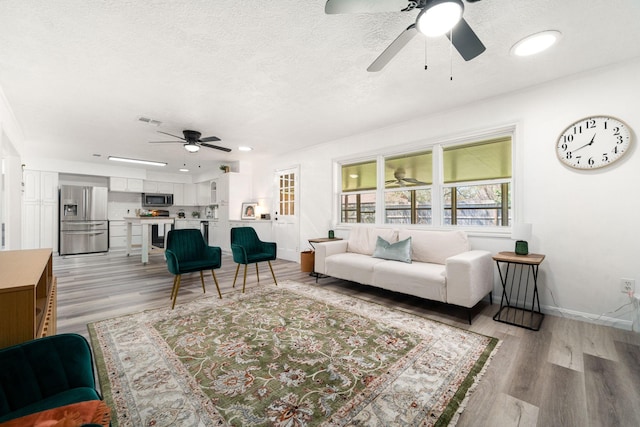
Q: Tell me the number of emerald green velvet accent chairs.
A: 3